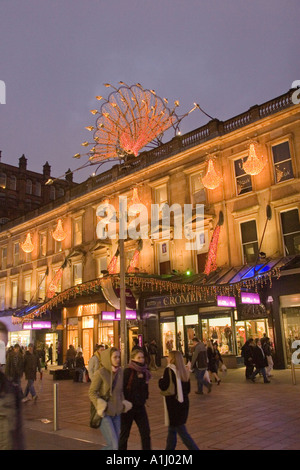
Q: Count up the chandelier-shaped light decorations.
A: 6